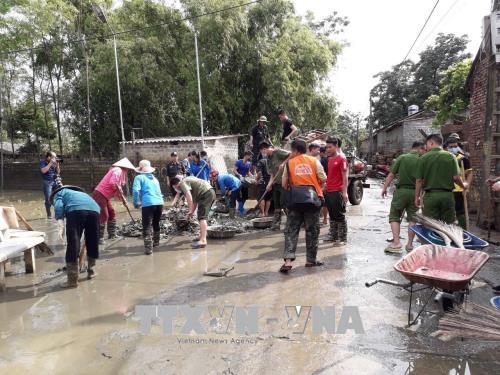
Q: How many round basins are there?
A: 2